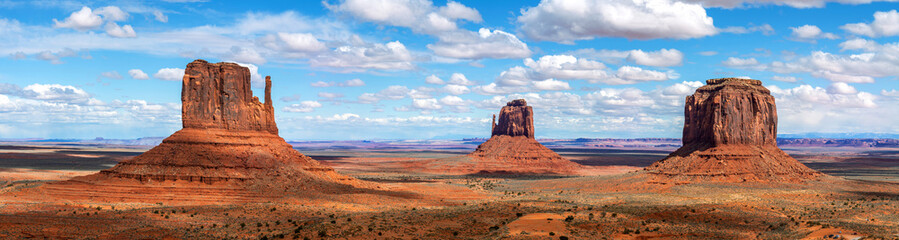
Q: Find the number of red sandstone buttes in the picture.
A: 3